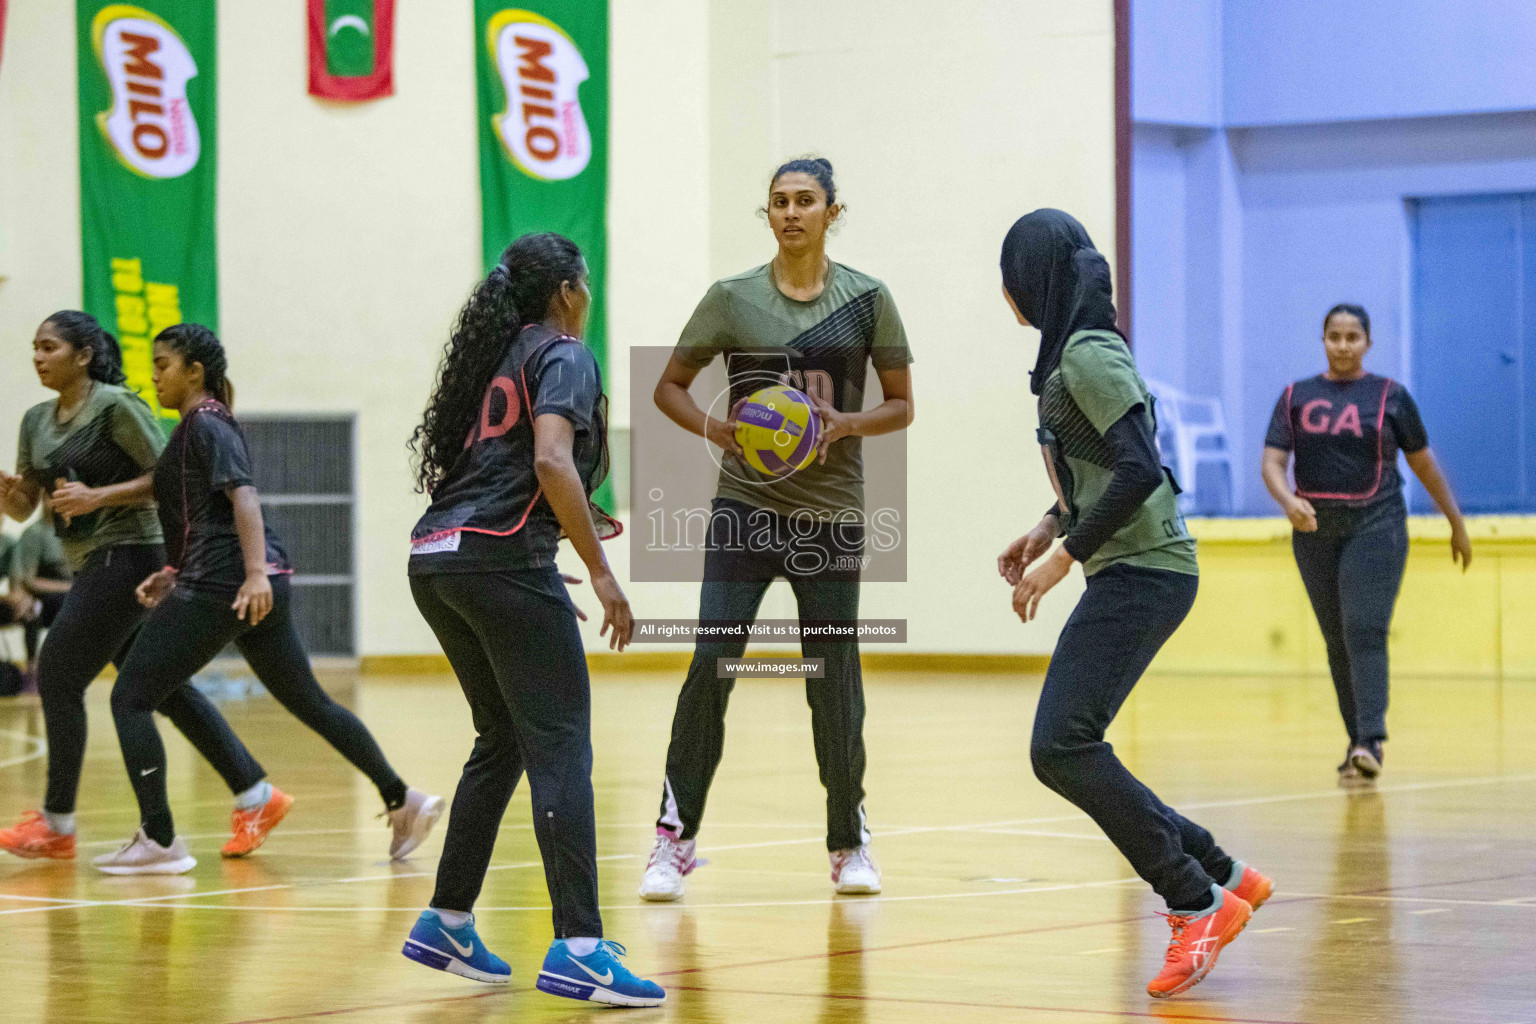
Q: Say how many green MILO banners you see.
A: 2